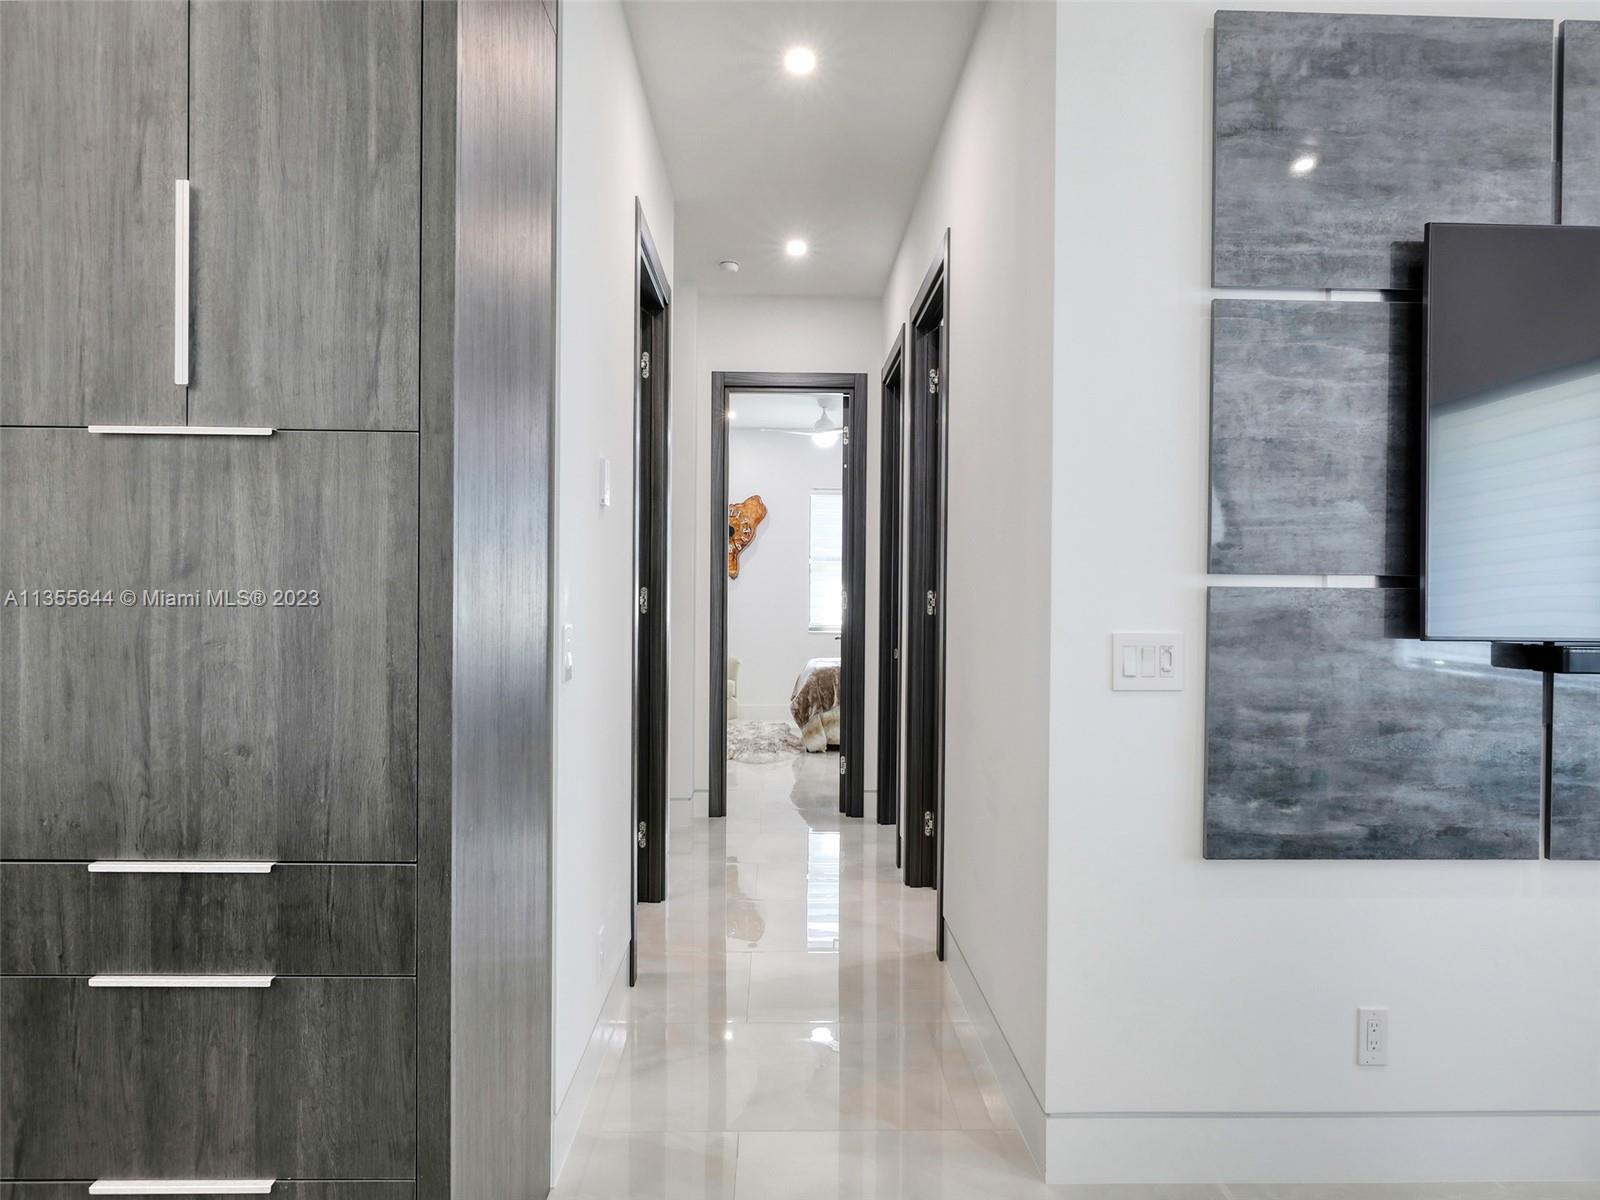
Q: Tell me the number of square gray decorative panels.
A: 5